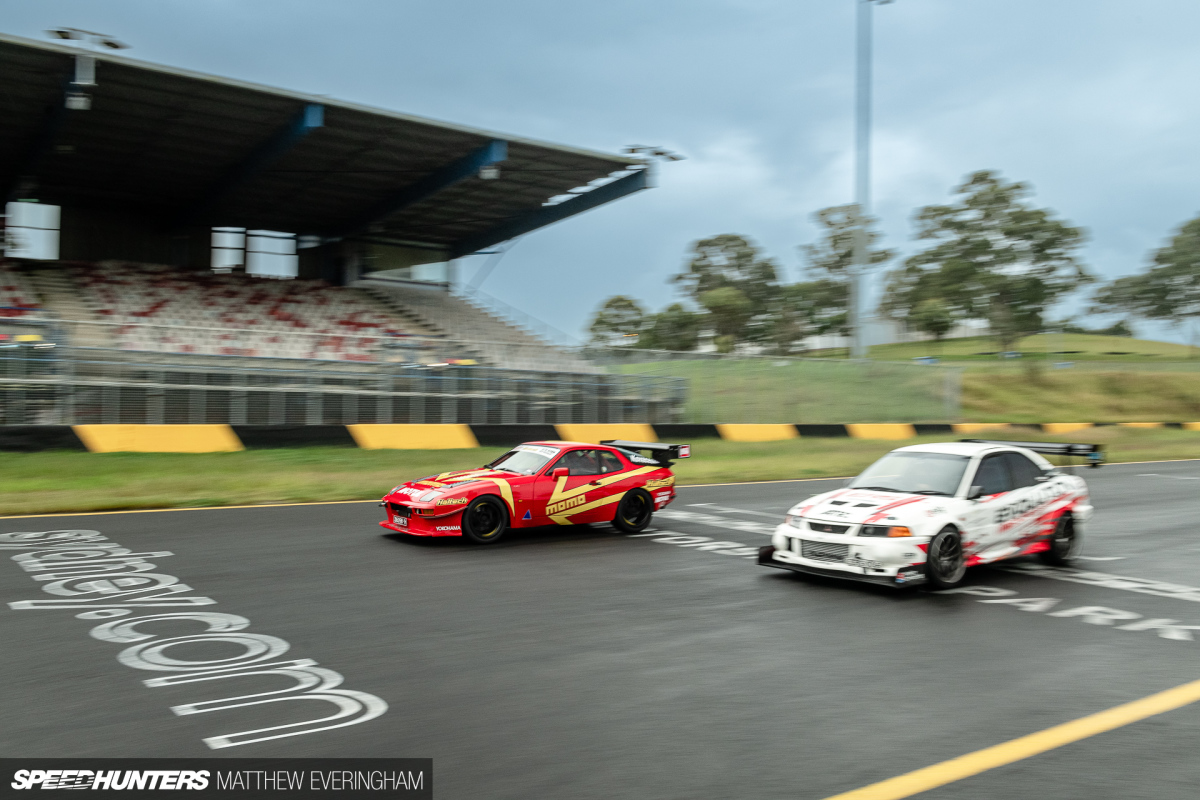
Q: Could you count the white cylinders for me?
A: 3